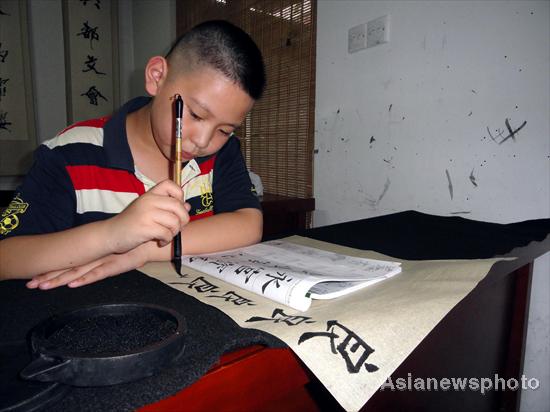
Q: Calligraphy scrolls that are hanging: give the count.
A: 2